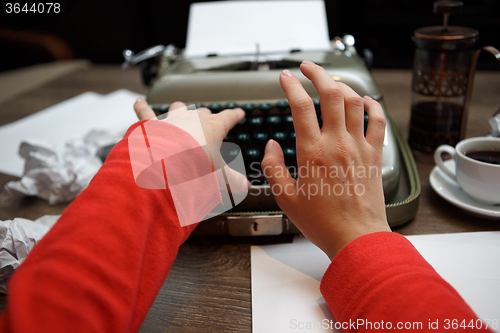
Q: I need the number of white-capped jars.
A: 0